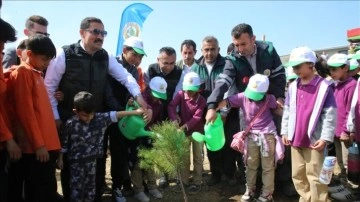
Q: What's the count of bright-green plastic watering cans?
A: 2